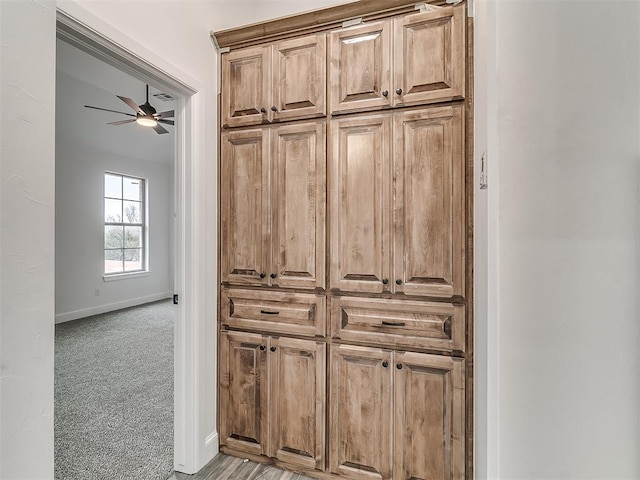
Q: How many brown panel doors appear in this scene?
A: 12